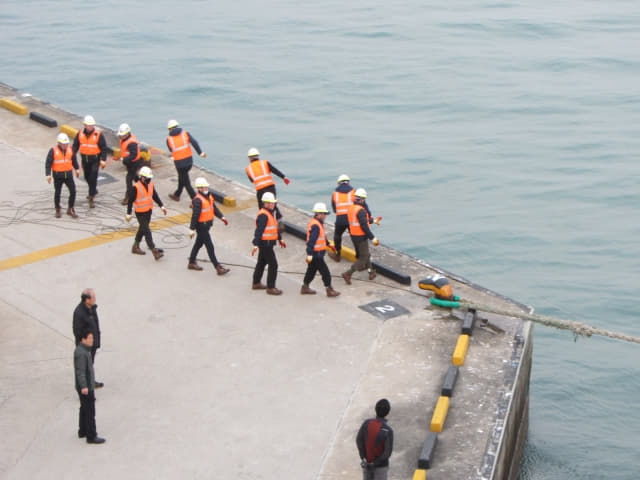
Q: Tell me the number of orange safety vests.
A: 11